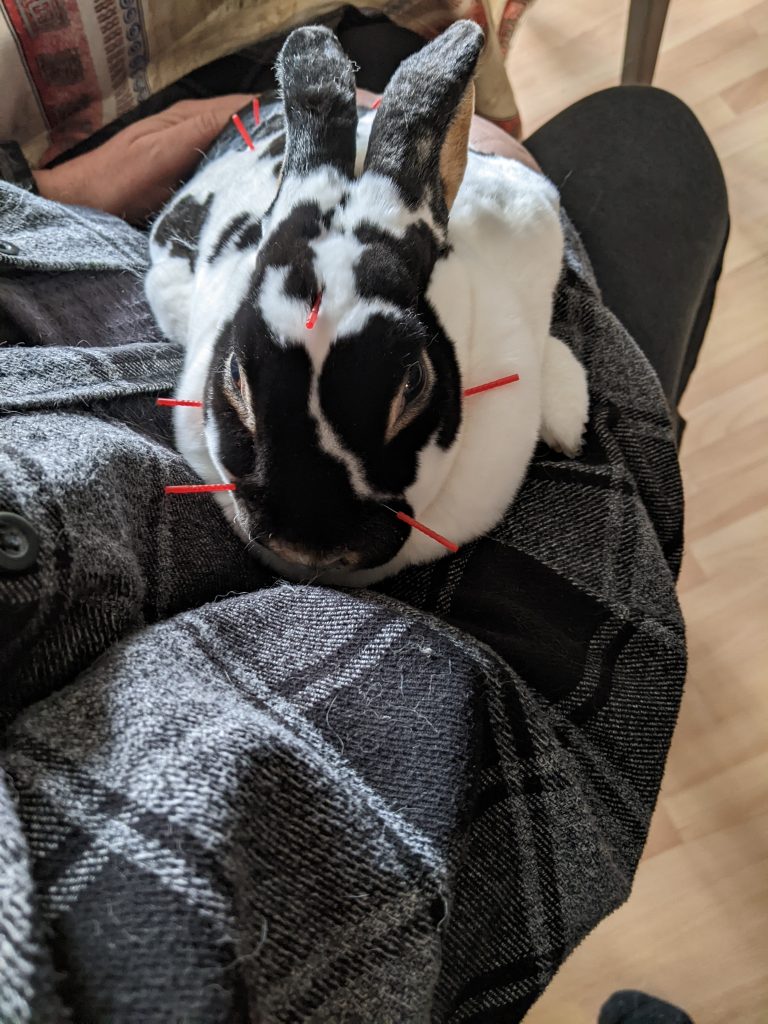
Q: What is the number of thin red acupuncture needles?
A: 8